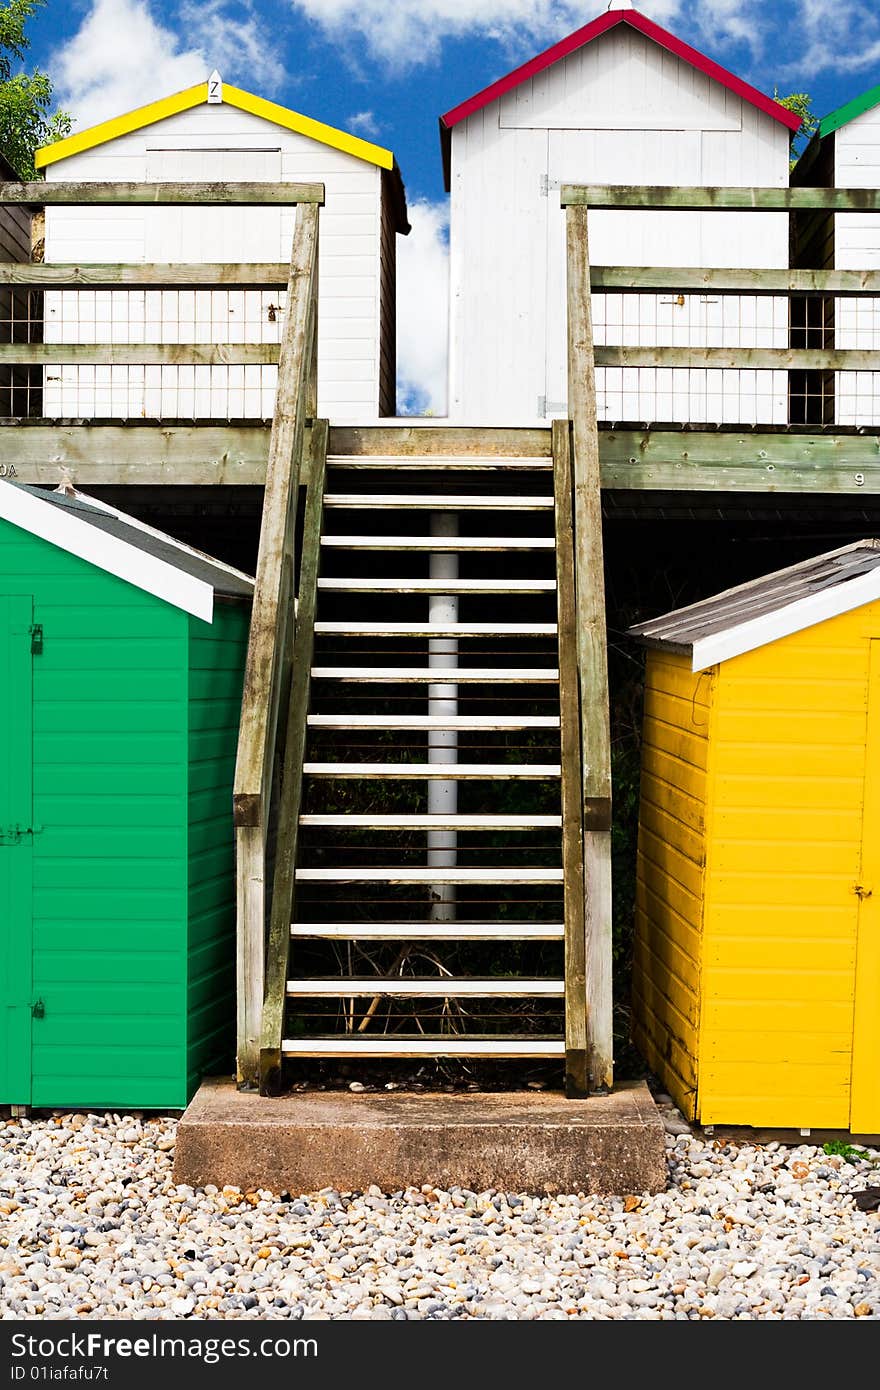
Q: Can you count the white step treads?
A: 13